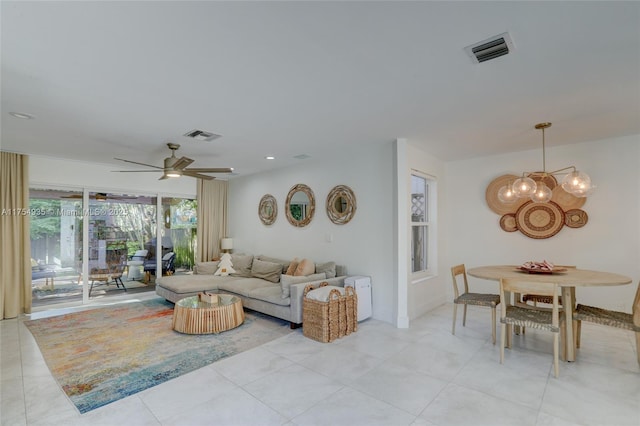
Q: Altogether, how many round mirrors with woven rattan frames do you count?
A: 3